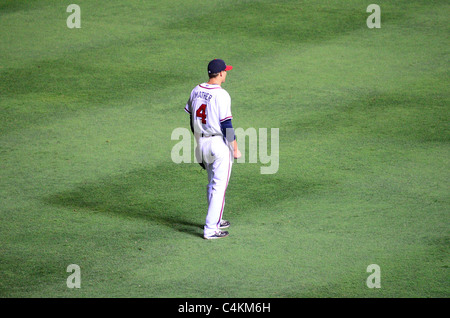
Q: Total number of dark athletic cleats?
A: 2